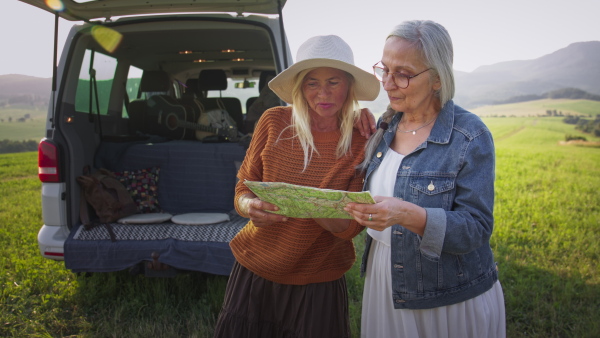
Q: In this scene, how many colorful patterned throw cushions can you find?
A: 1